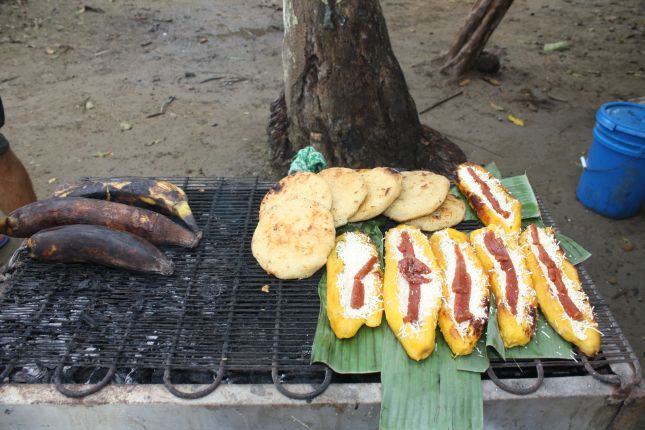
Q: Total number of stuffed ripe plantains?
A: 6